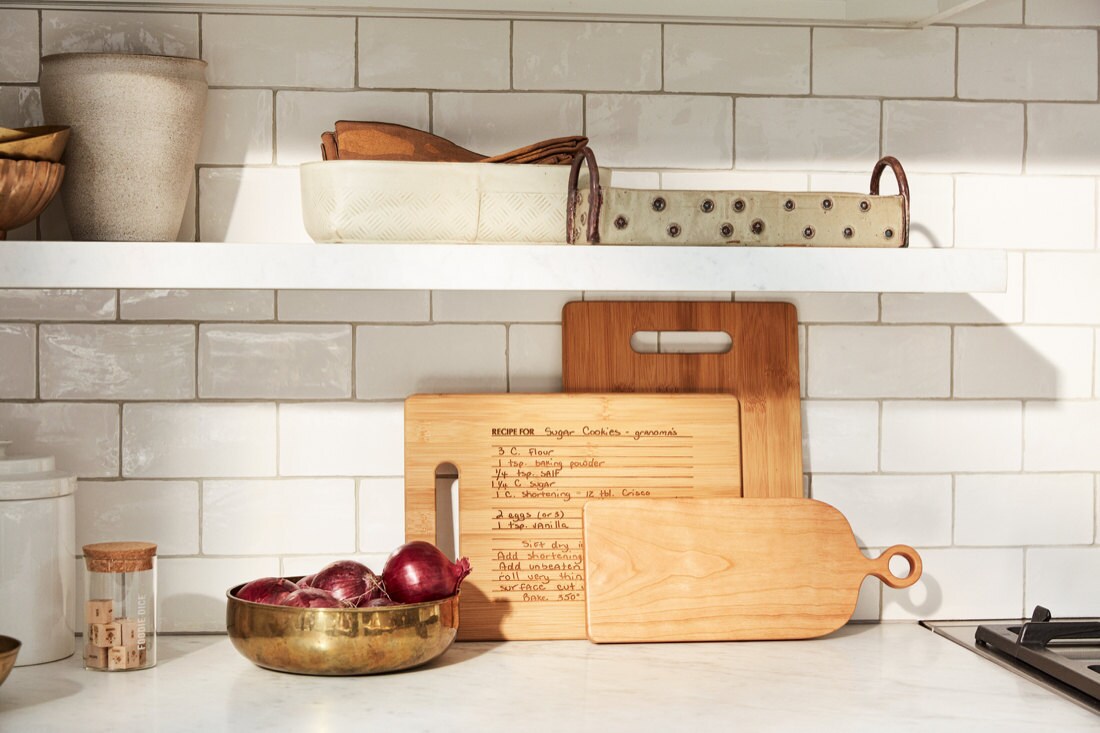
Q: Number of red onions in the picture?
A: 6